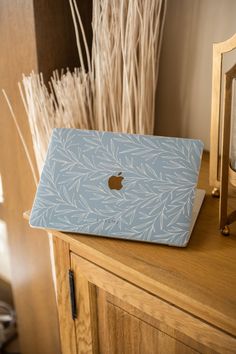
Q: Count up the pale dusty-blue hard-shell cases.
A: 1